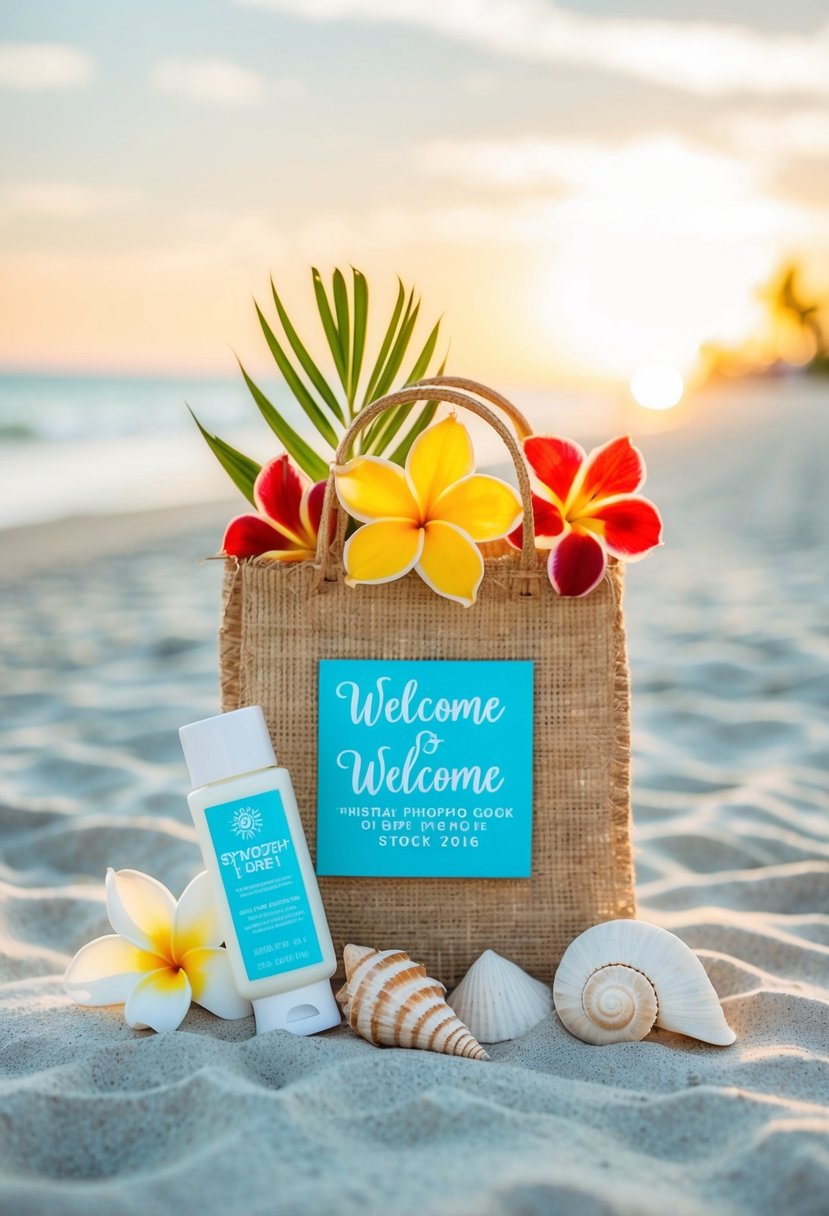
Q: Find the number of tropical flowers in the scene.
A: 4